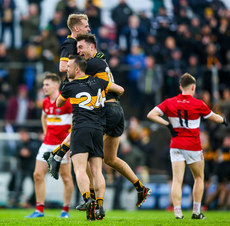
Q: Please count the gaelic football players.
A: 5